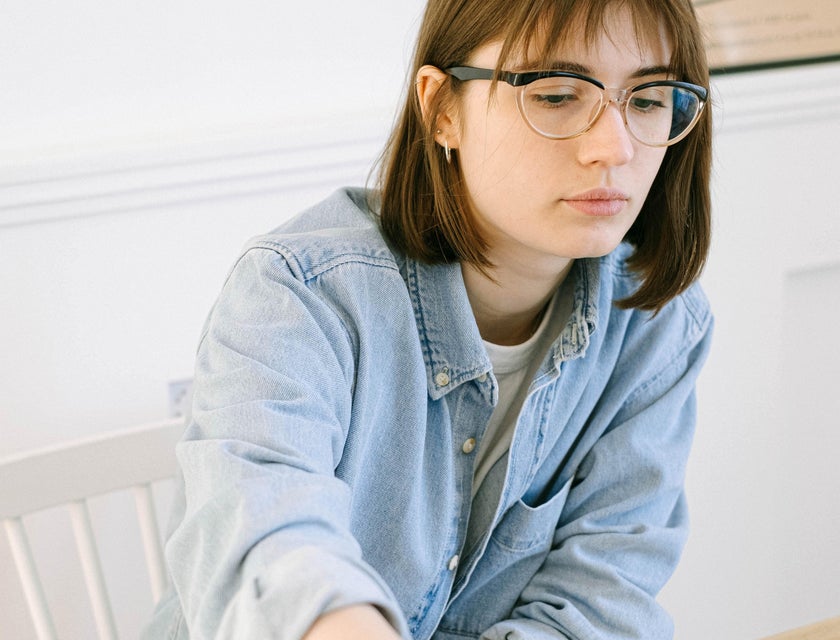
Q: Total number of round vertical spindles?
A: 3